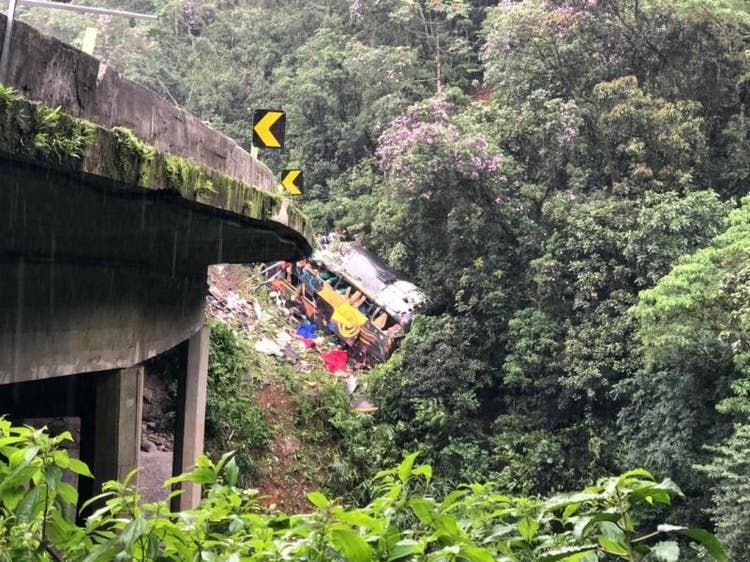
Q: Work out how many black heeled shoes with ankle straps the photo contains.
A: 0